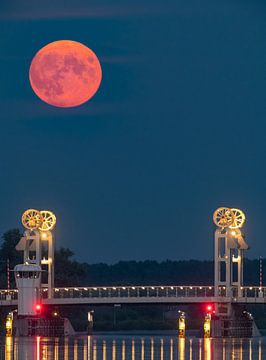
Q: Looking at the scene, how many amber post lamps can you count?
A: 3